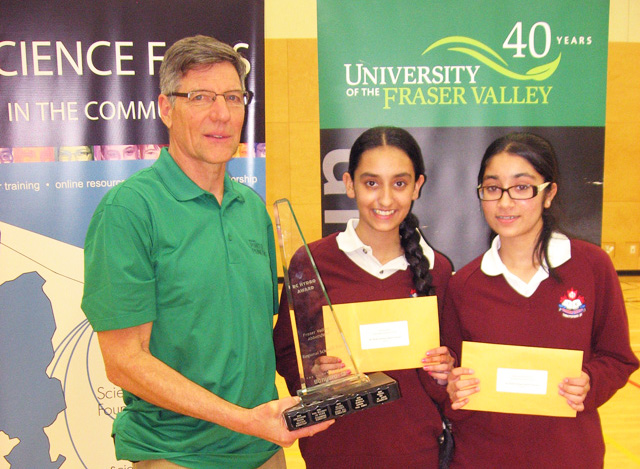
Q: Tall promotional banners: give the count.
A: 2